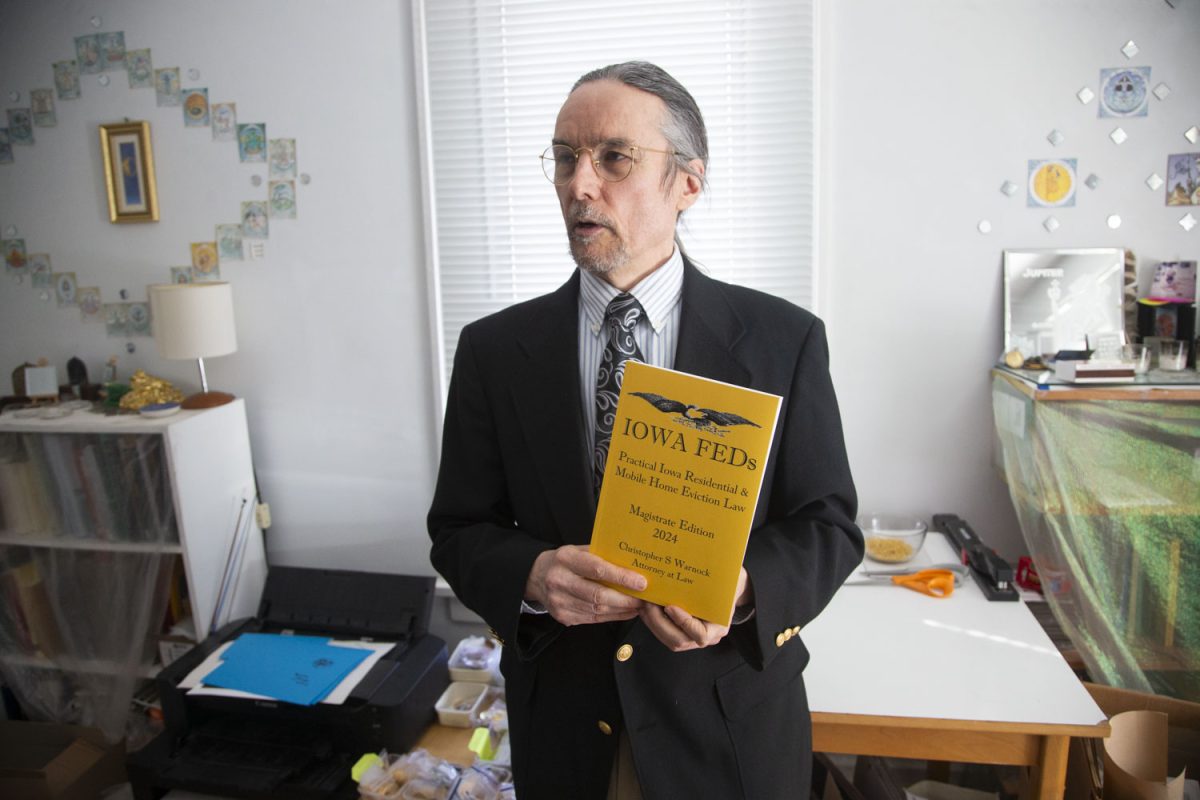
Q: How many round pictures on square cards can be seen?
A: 2